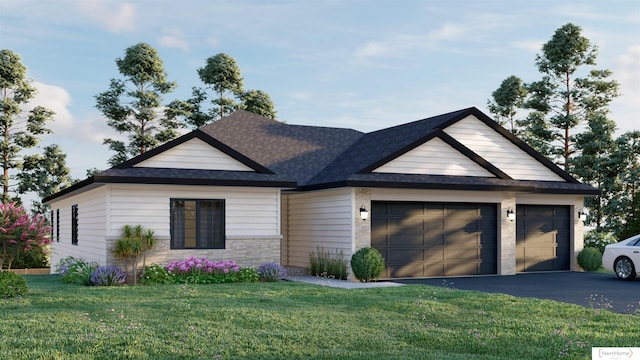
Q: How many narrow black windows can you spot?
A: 3